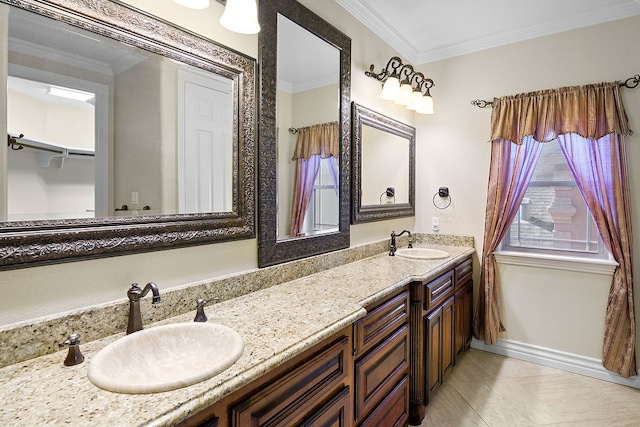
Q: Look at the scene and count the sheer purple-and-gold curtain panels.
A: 2